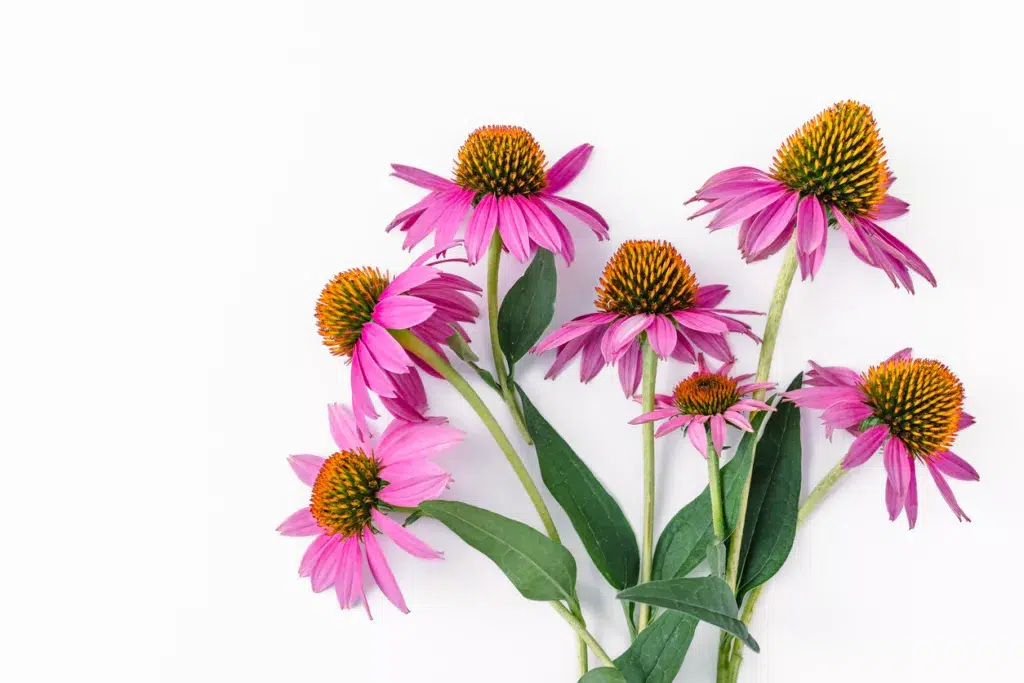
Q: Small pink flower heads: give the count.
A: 1